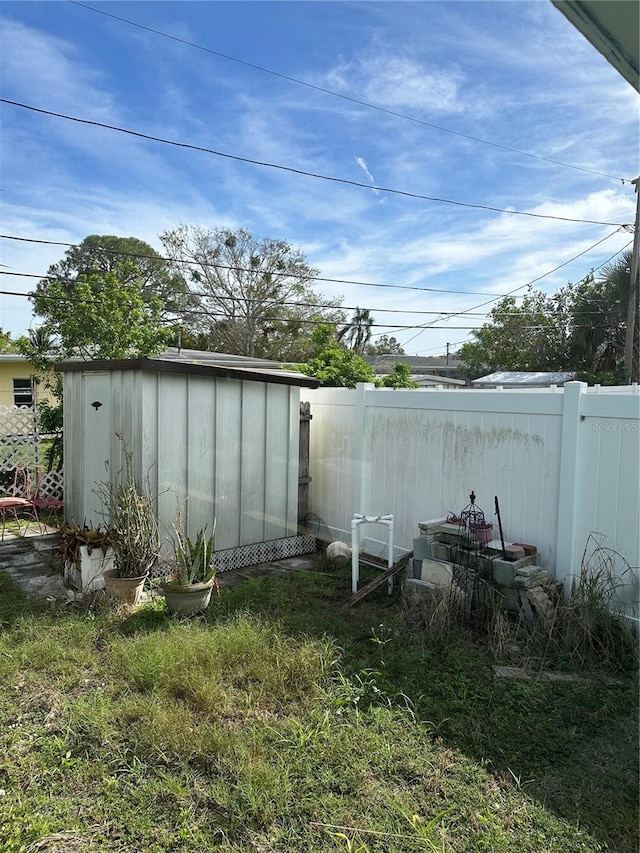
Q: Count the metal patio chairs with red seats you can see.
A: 2